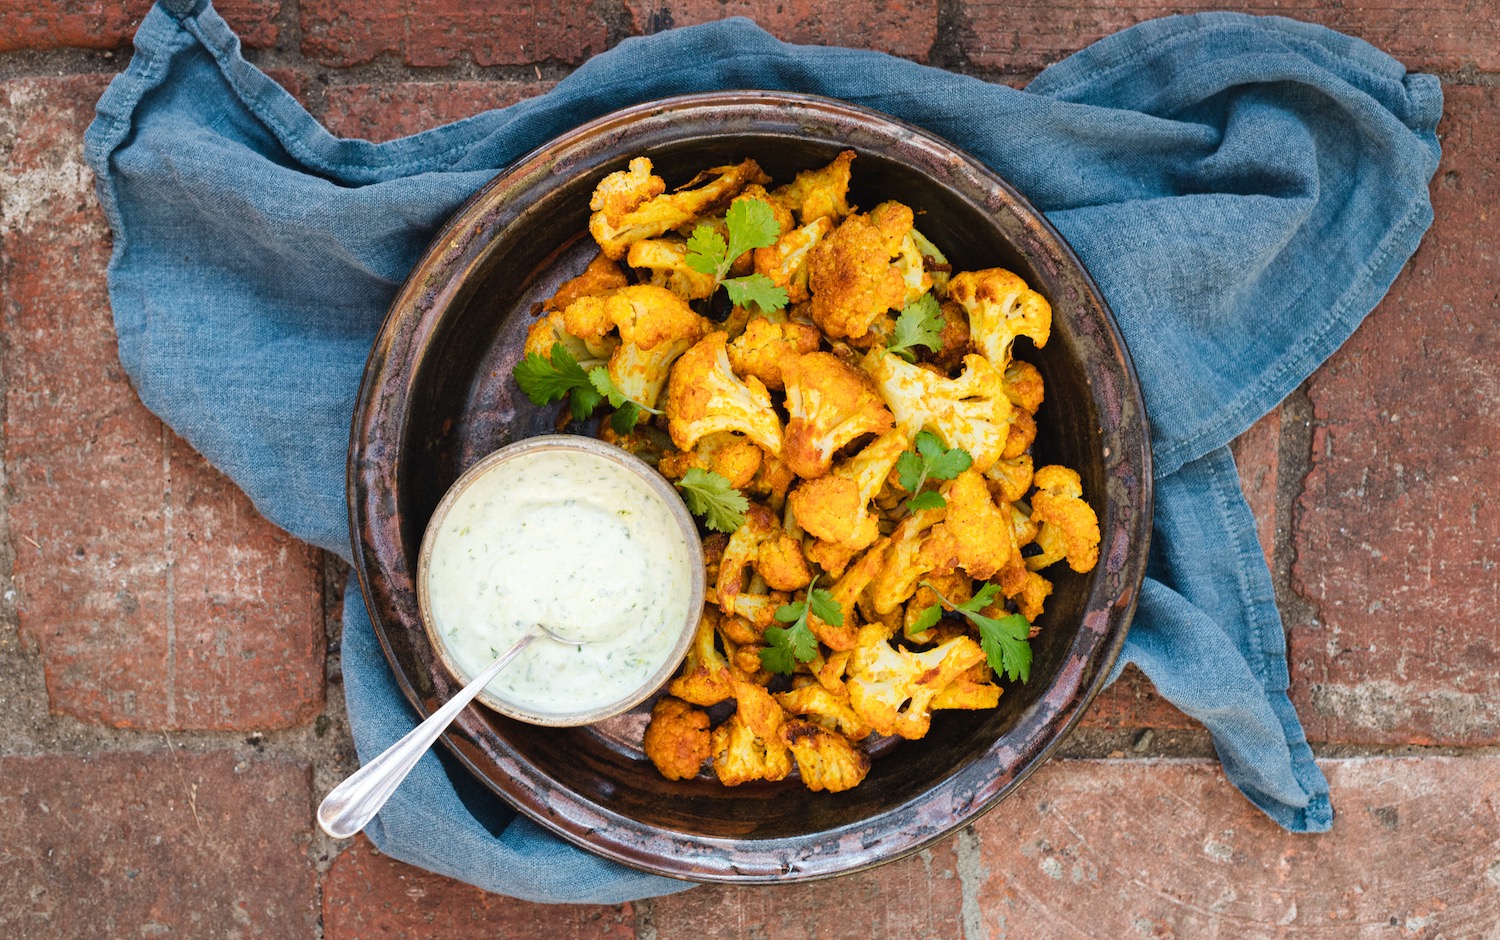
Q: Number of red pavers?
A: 12